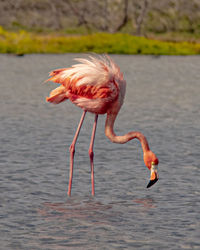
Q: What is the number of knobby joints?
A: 2